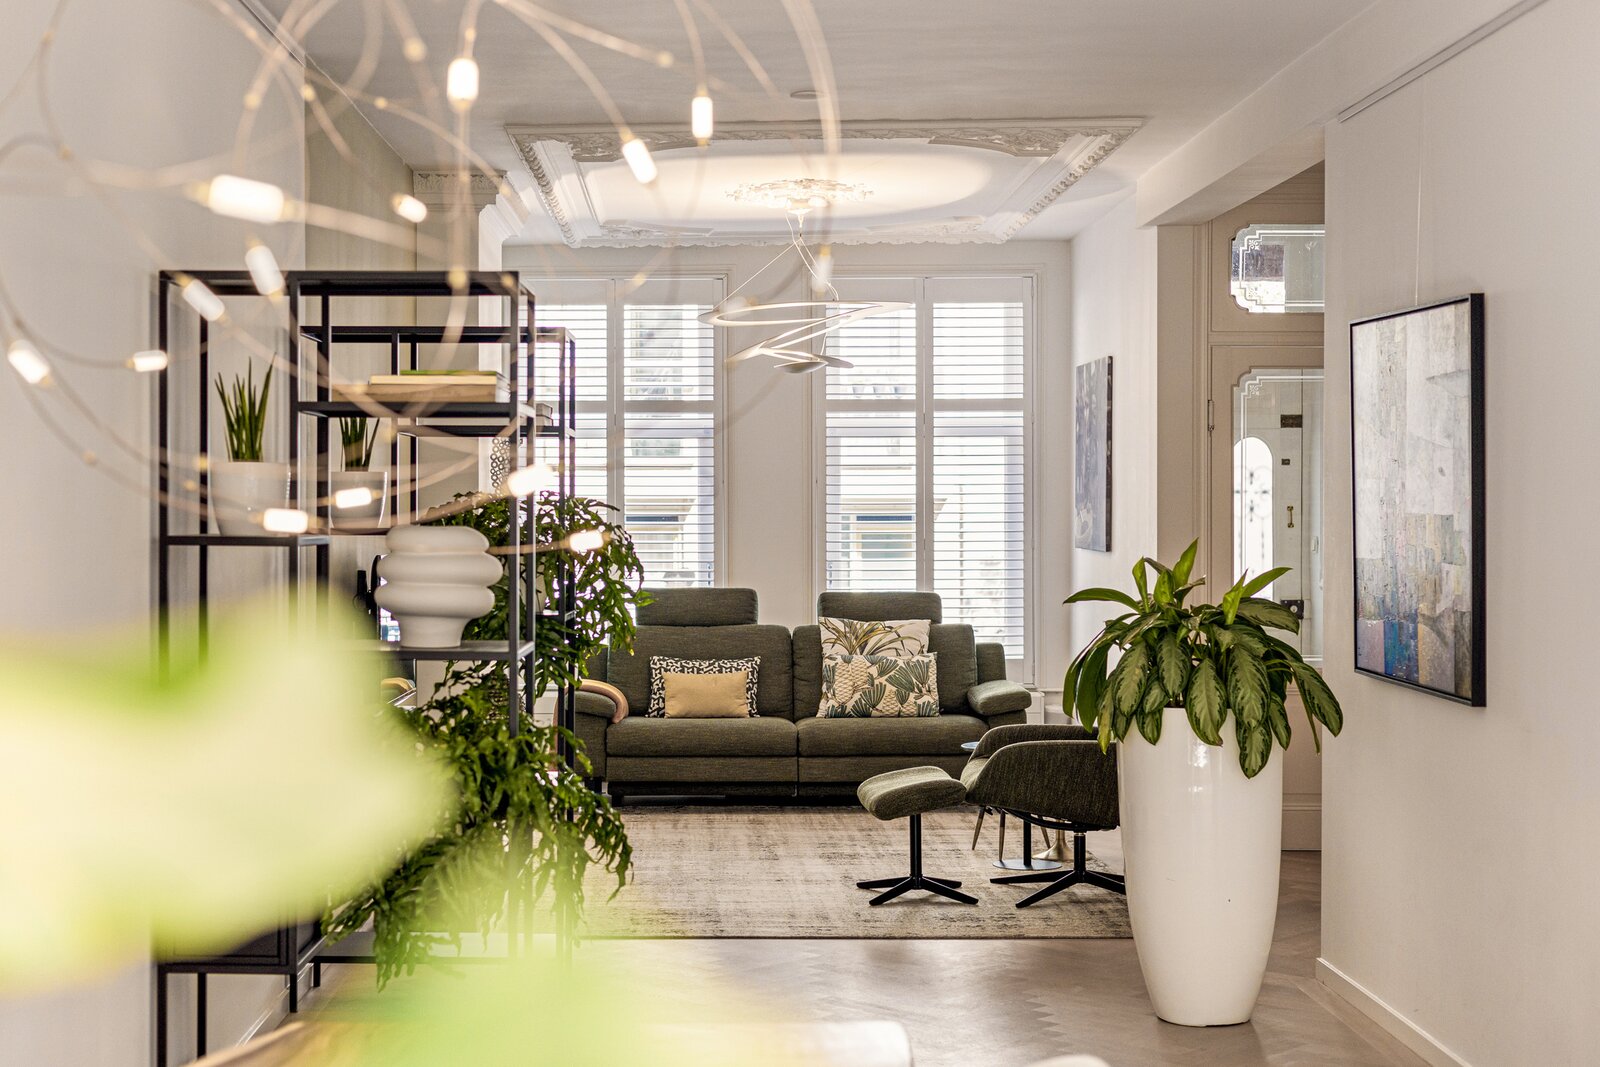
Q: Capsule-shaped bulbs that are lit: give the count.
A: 13